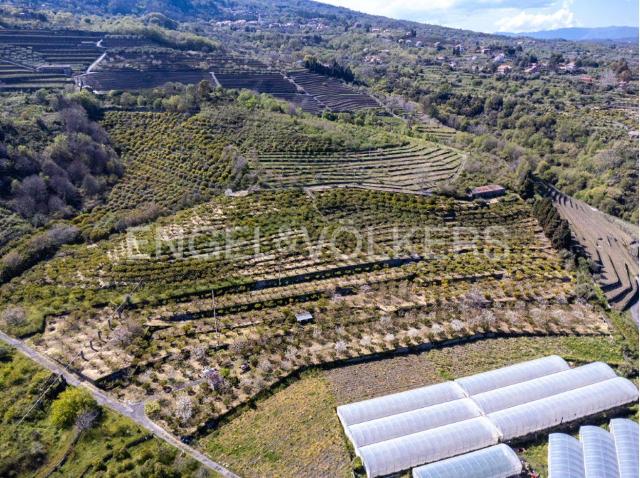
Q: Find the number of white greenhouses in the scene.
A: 10